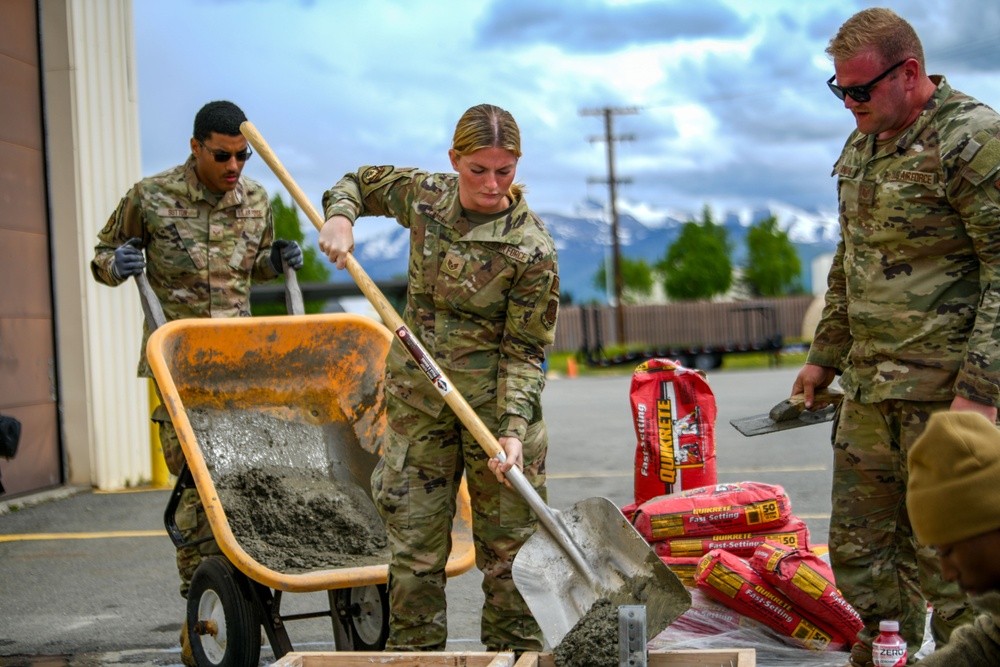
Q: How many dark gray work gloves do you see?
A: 2